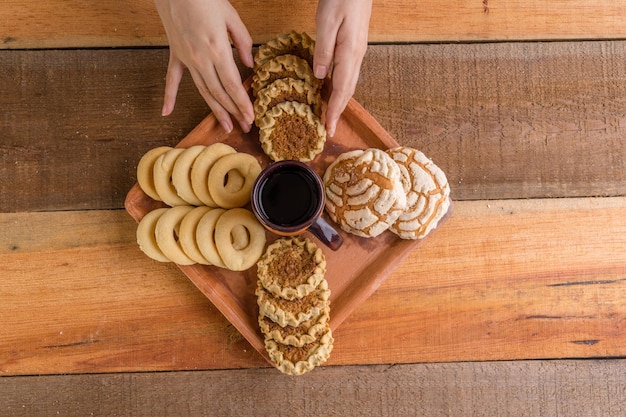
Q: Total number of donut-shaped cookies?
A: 10